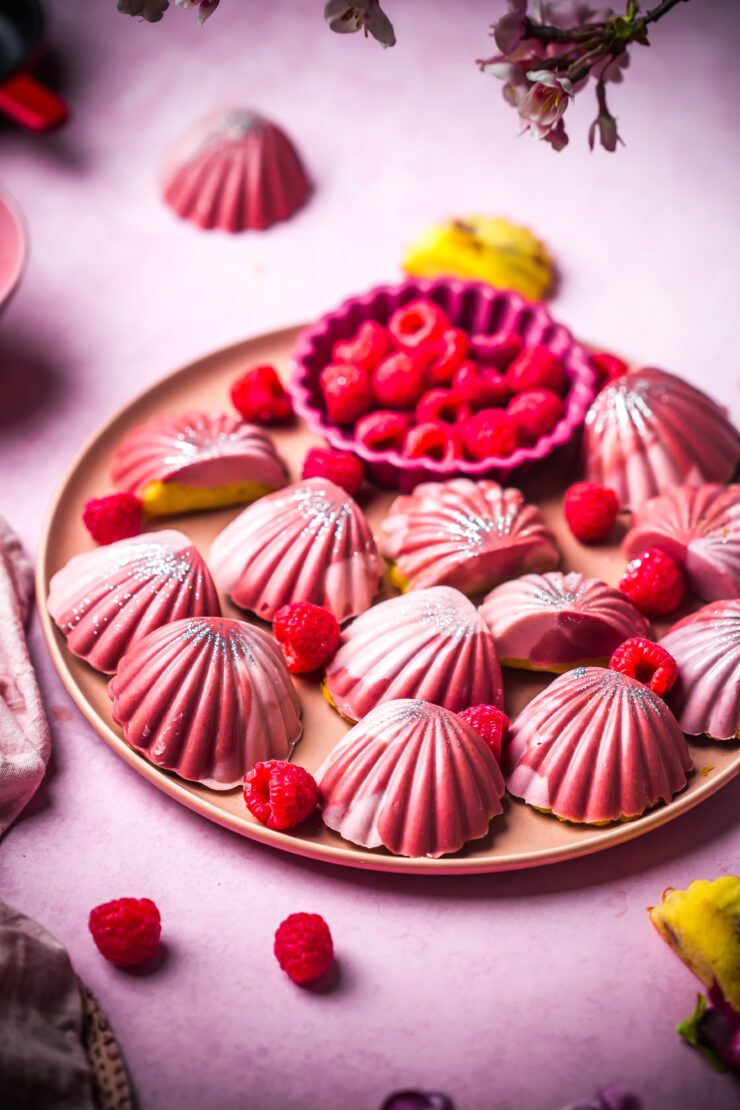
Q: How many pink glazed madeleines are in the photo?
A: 13